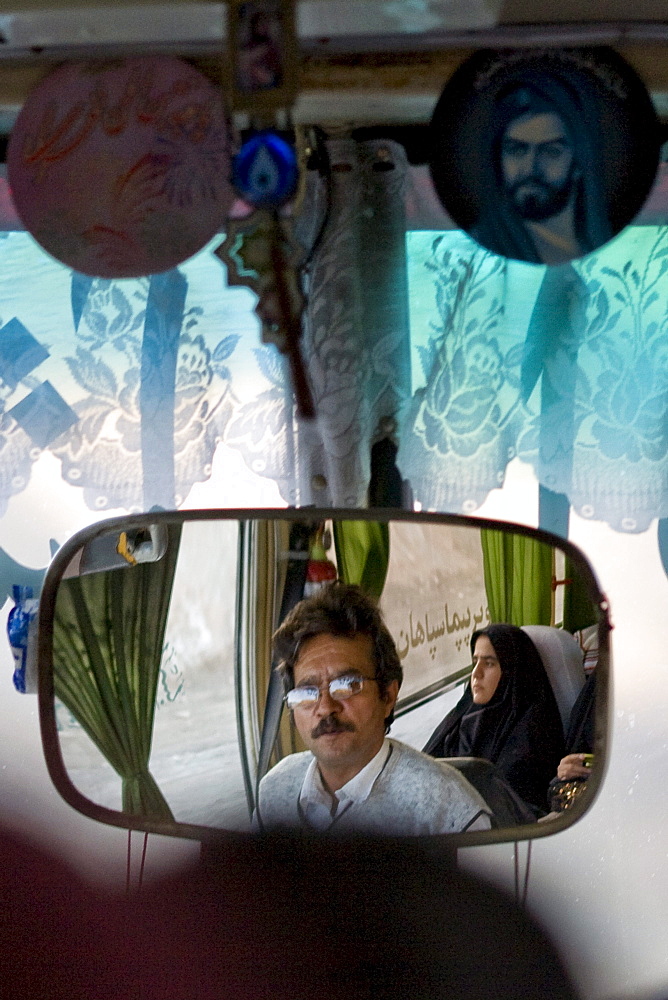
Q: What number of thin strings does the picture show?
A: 4